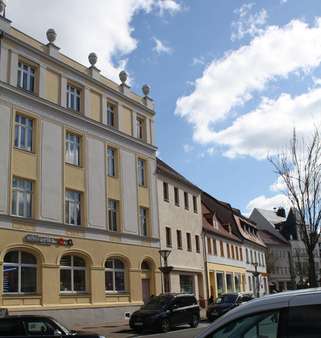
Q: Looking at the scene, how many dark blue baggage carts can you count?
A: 0